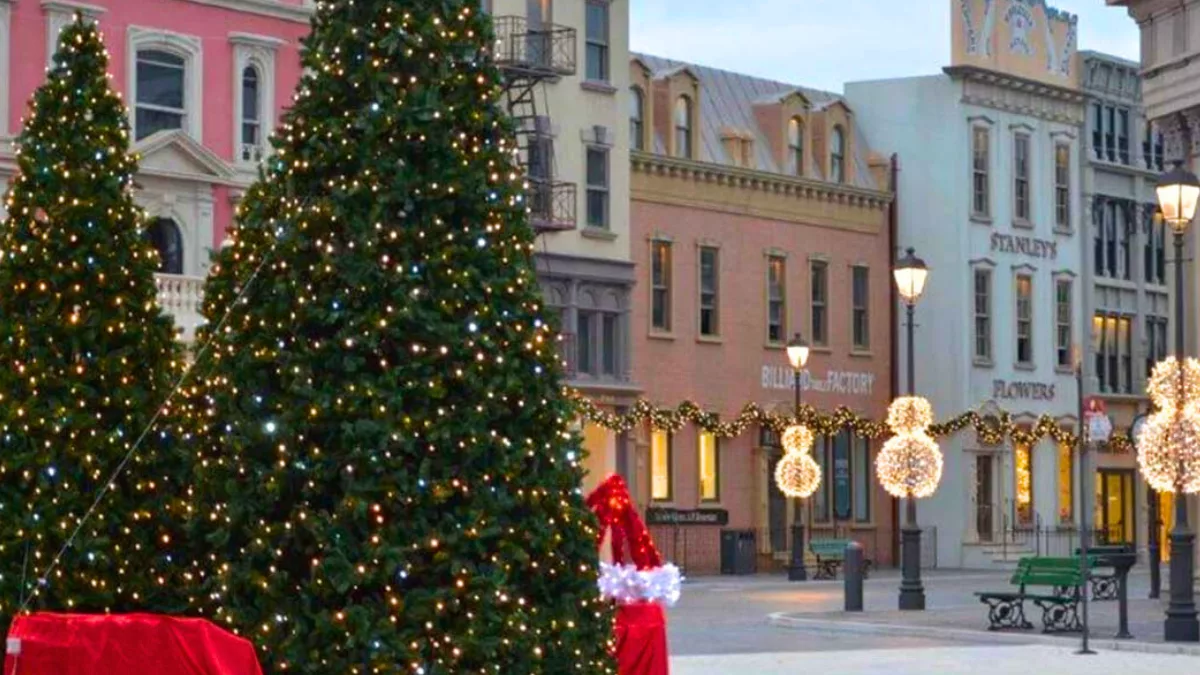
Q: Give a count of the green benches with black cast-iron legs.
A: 3